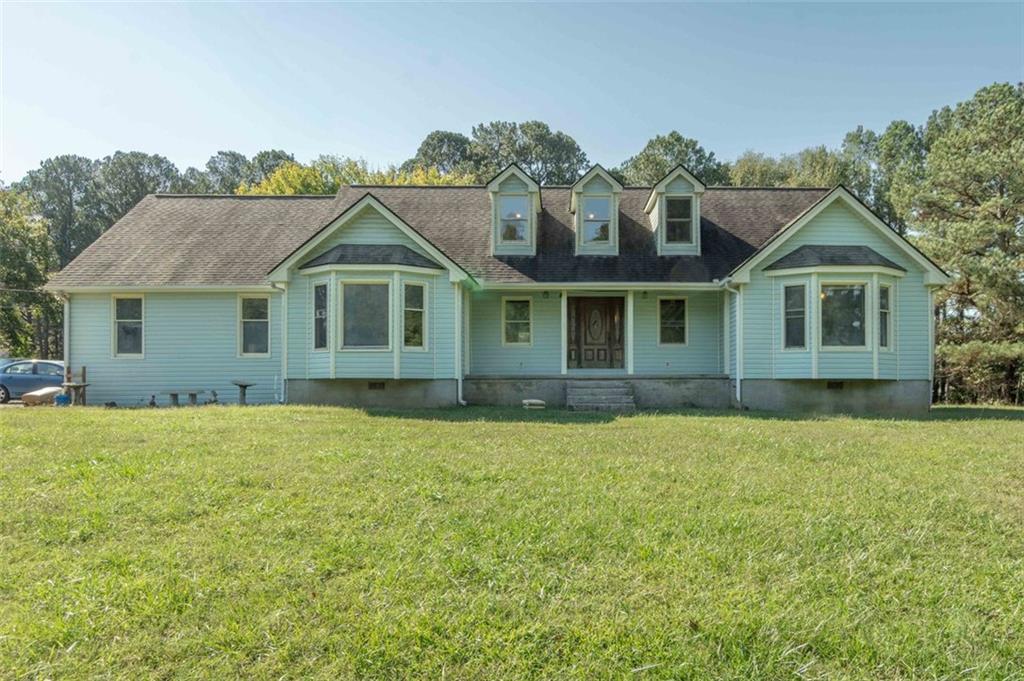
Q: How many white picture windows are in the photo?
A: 2